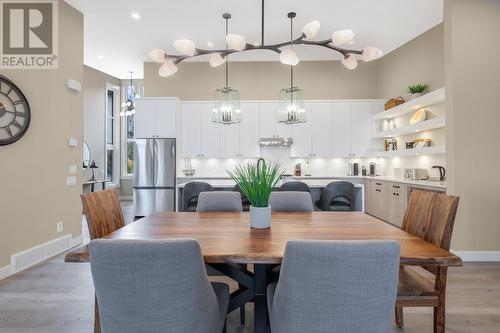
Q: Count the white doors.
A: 12